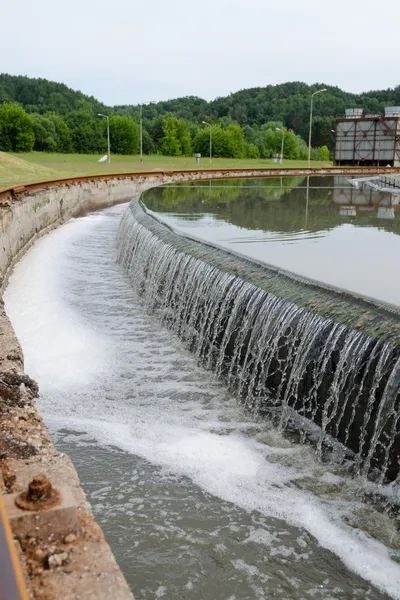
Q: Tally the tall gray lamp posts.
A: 5